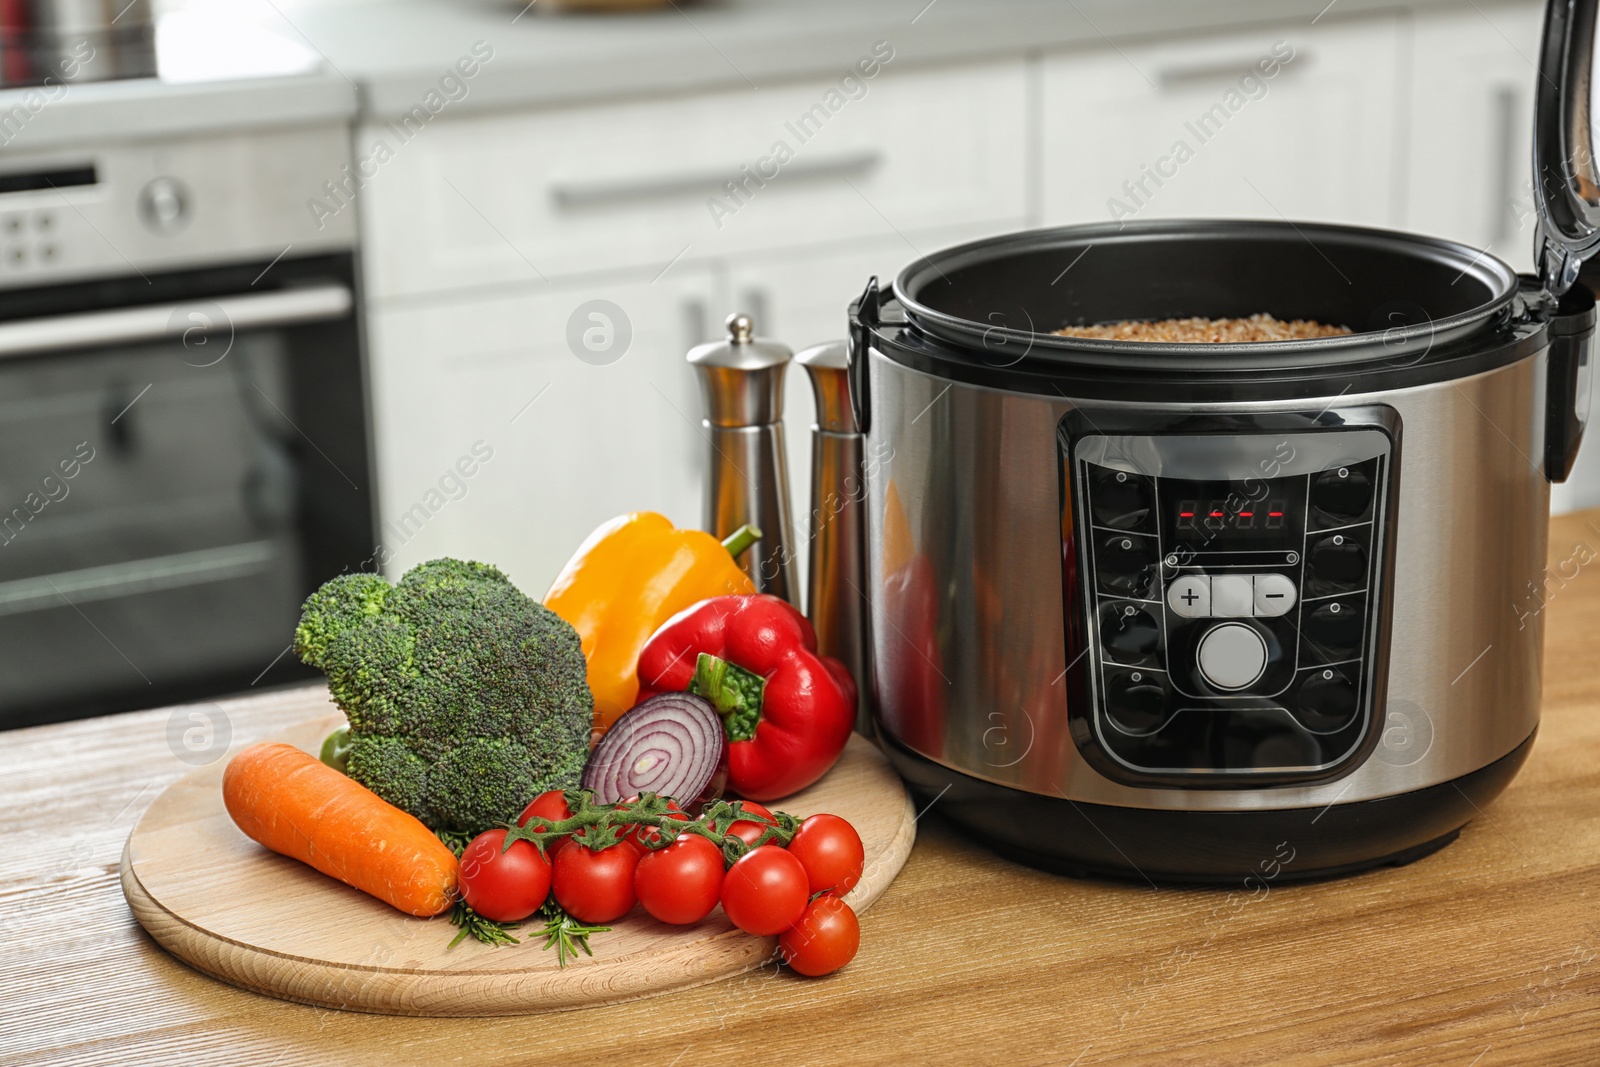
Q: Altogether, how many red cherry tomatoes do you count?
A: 9